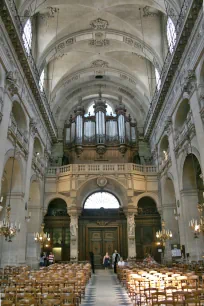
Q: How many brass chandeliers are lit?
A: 4